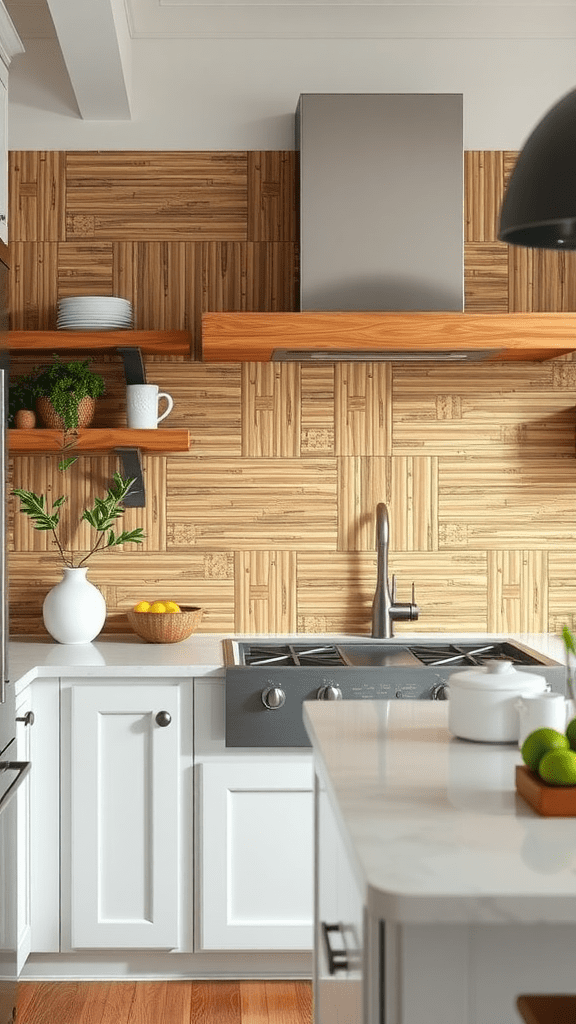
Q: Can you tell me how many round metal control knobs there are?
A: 3